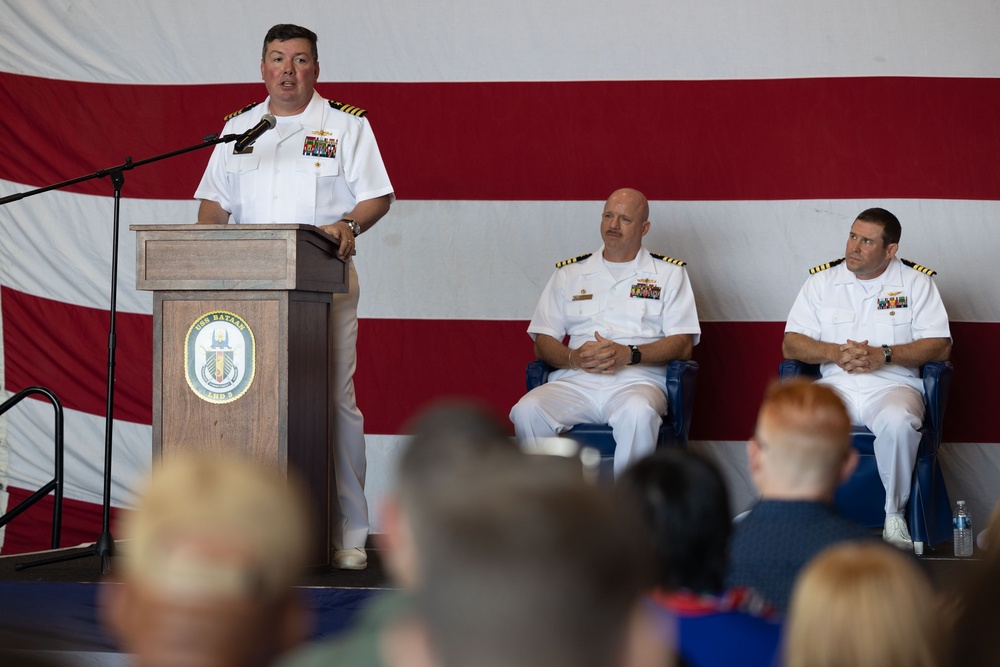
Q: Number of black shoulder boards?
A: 6